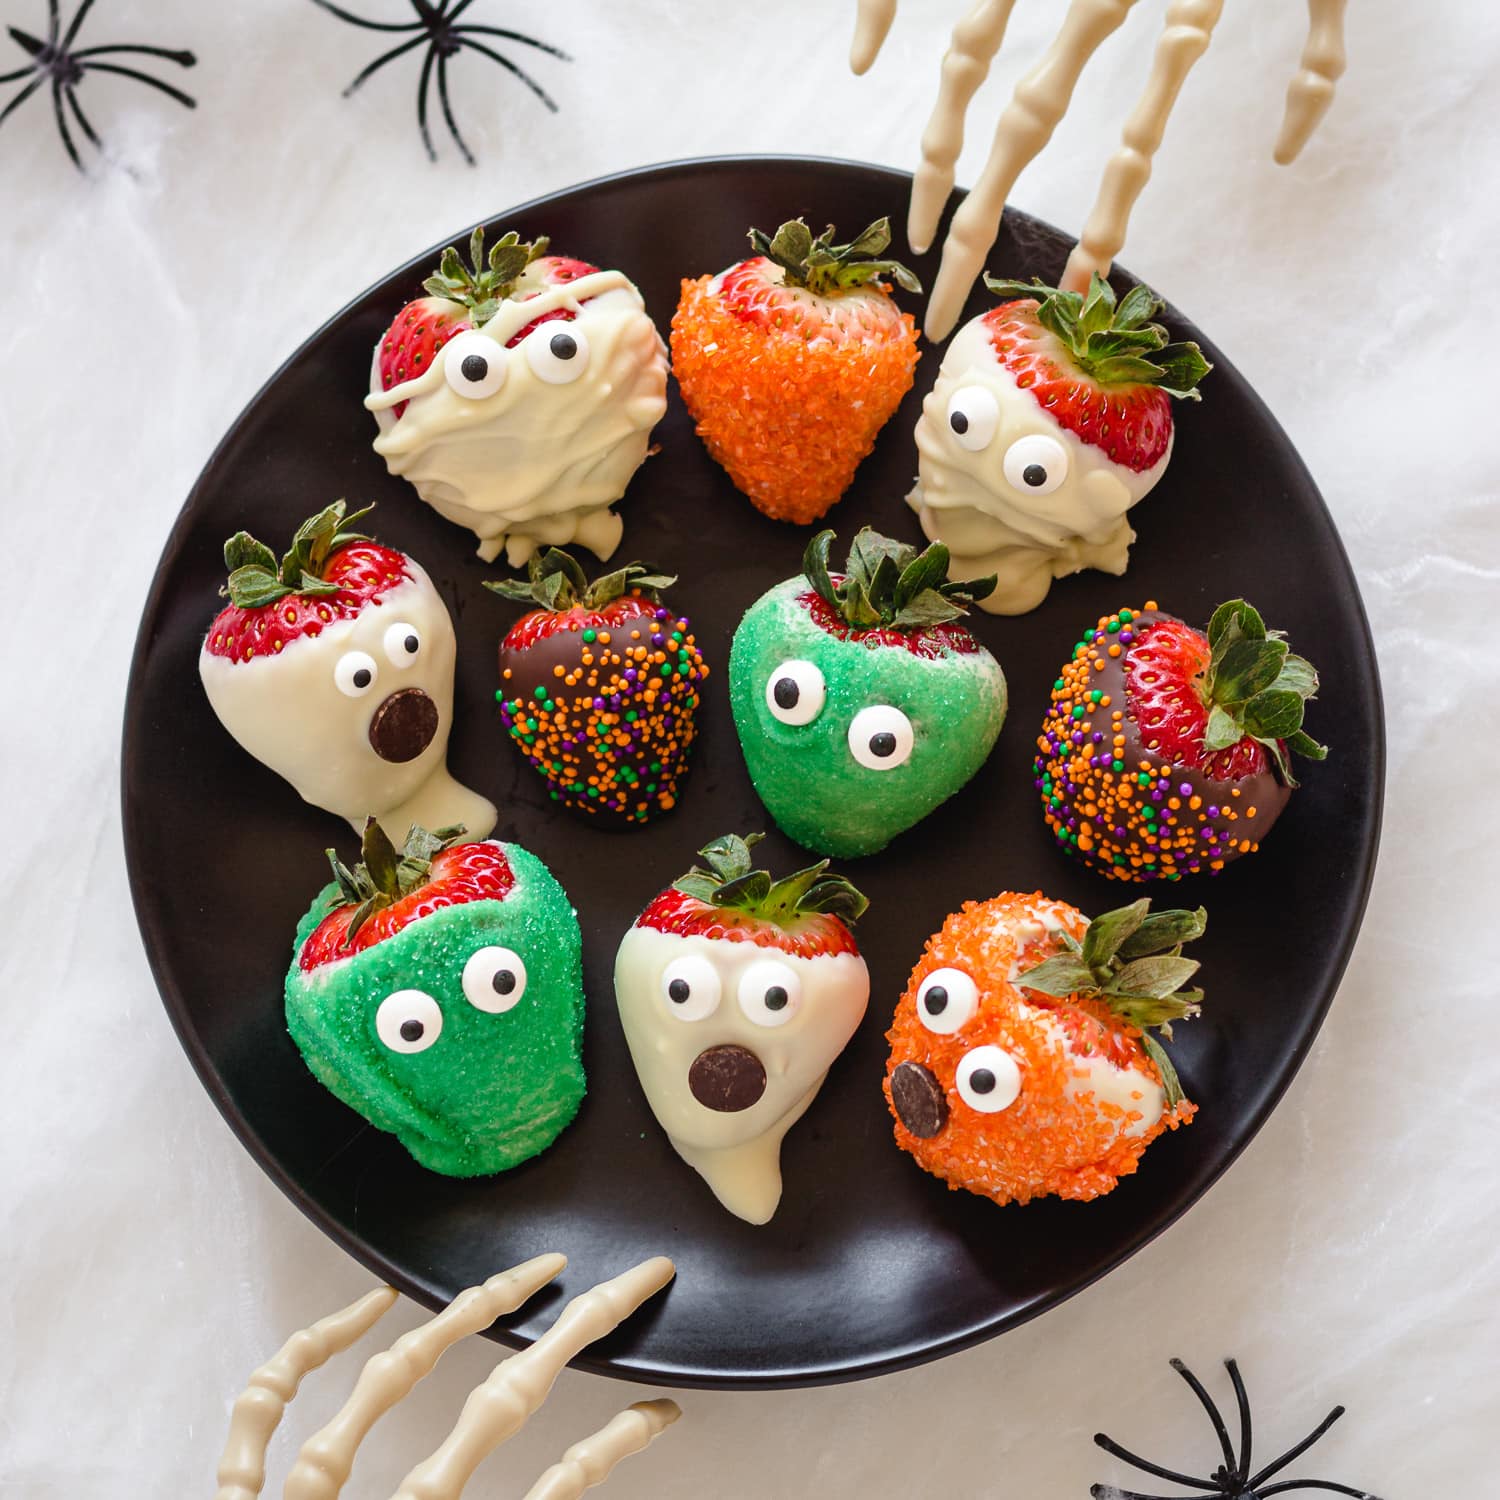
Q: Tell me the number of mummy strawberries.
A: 2